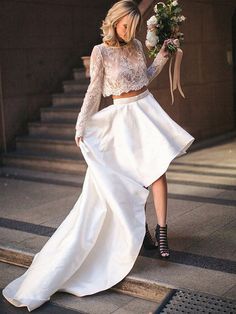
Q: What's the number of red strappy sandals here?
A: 0